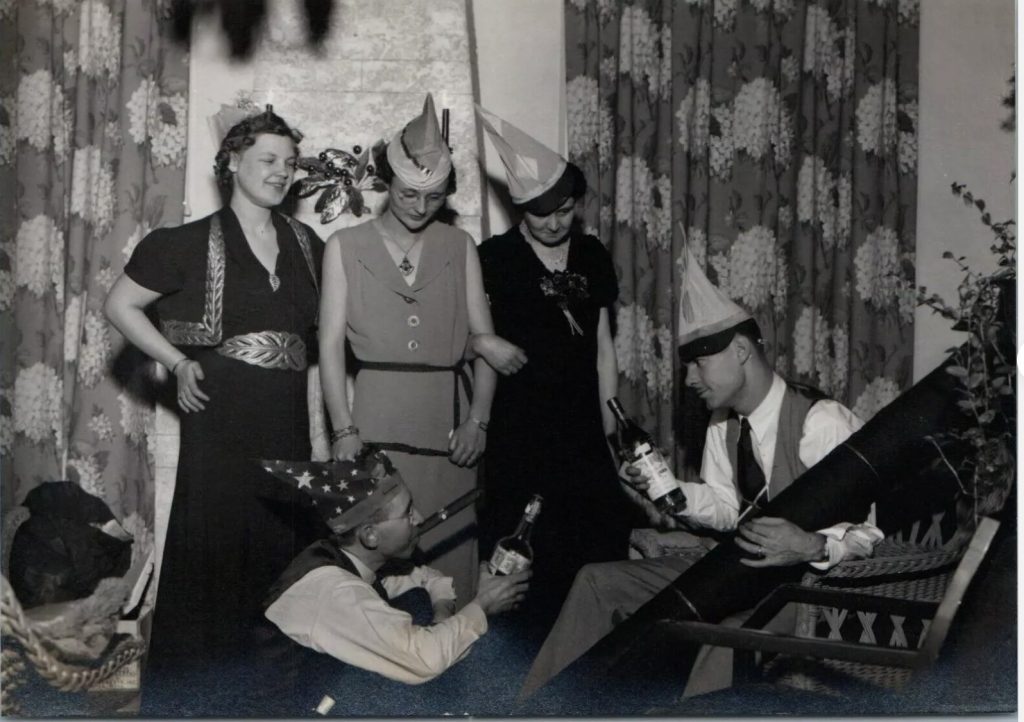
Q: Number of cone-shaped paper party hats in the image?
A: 4